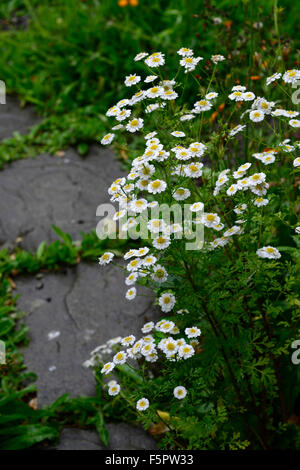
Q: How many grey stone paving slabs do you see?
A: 4